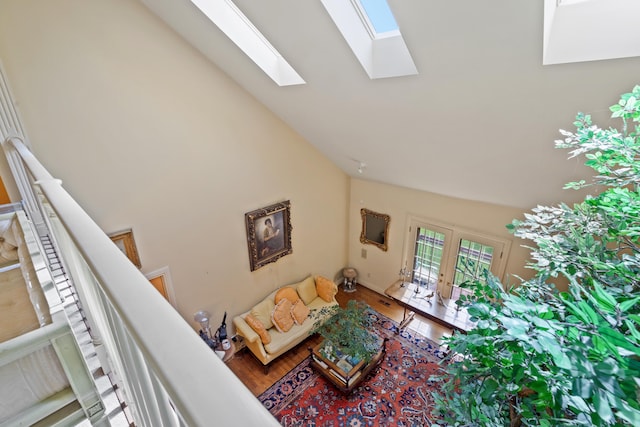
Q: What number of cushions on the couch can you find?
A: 7